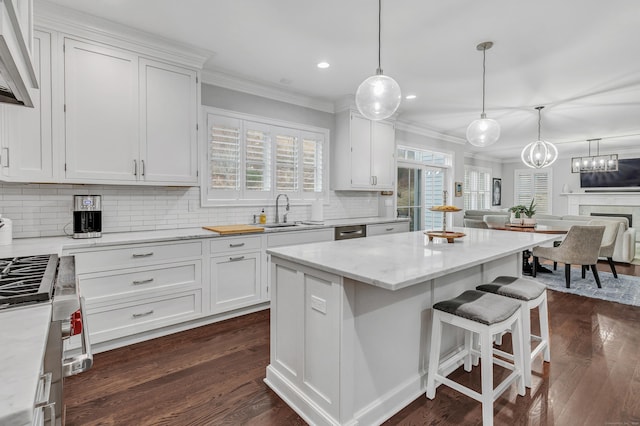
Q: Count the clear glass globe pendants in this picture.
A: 2